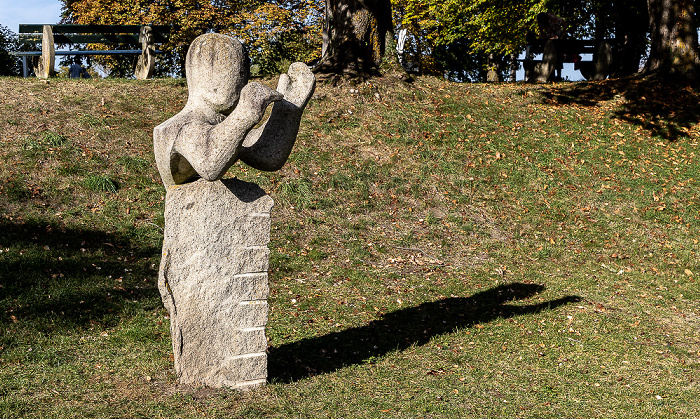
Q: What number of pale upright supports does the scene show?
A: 2